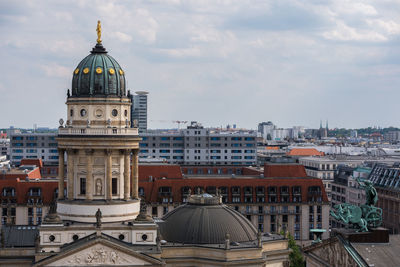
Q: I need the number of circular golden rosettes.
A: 5